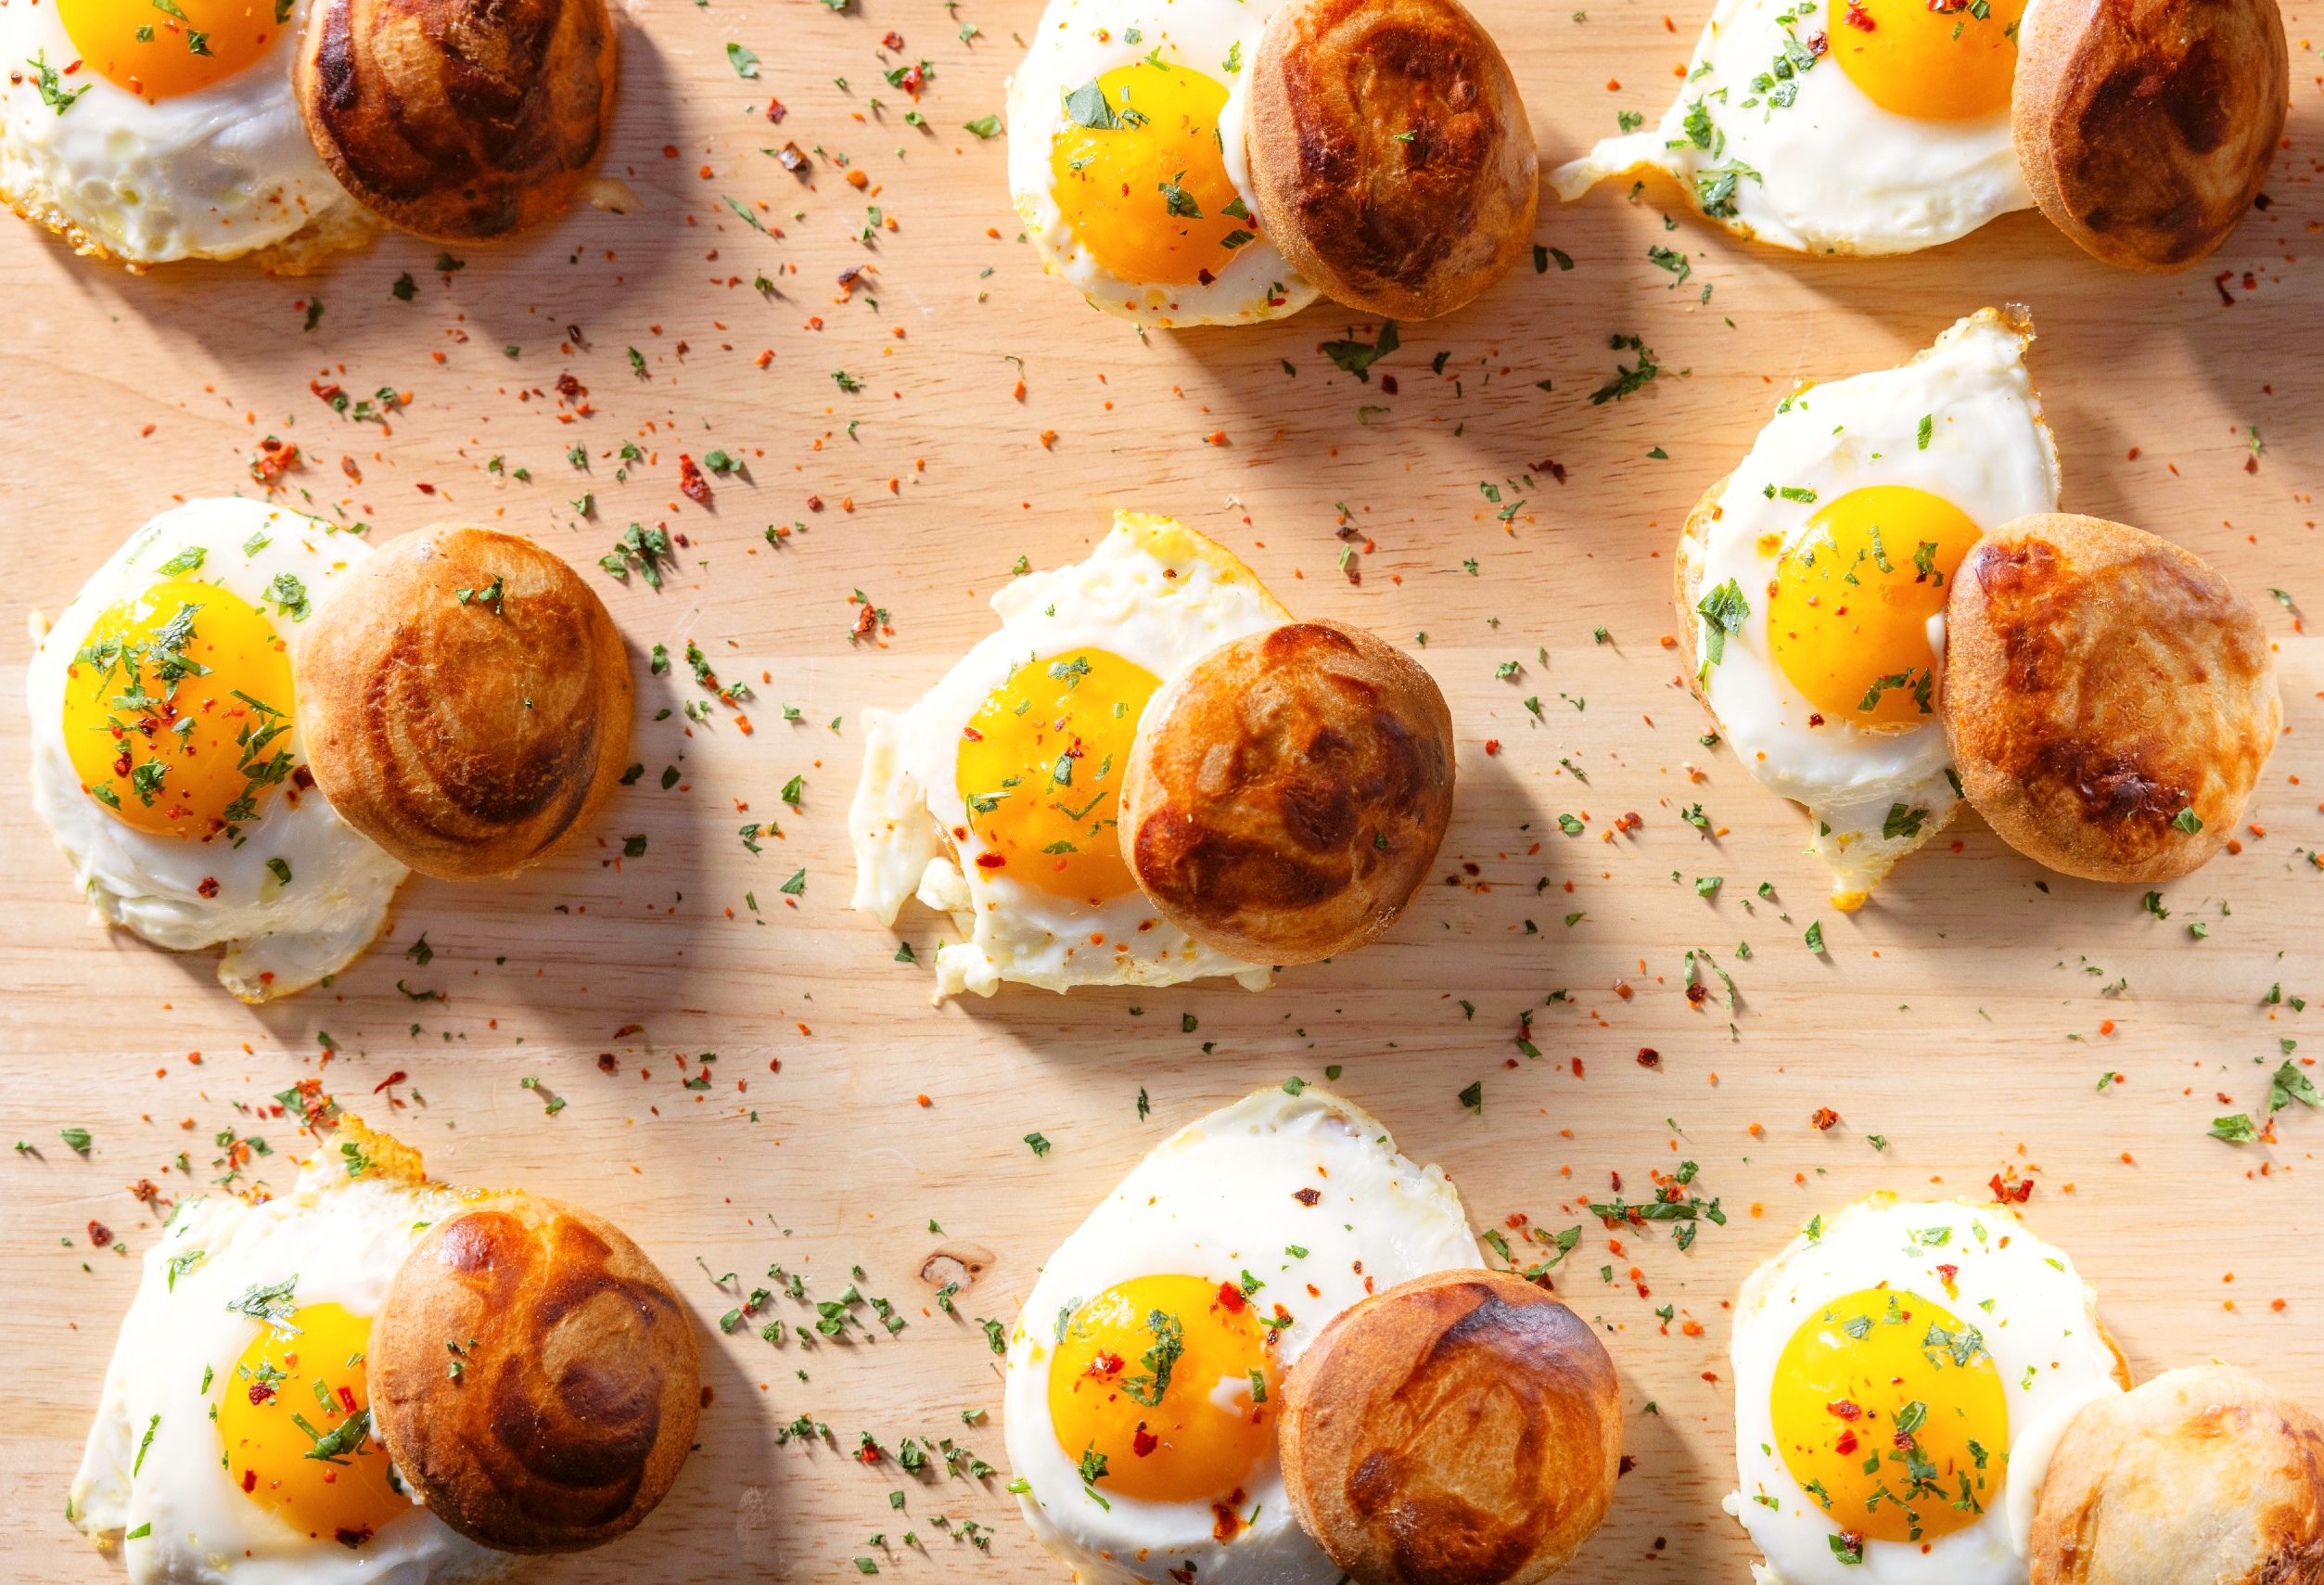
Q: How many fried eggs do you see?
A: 9